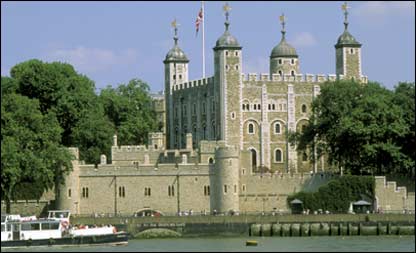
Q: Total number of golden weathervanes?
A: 4